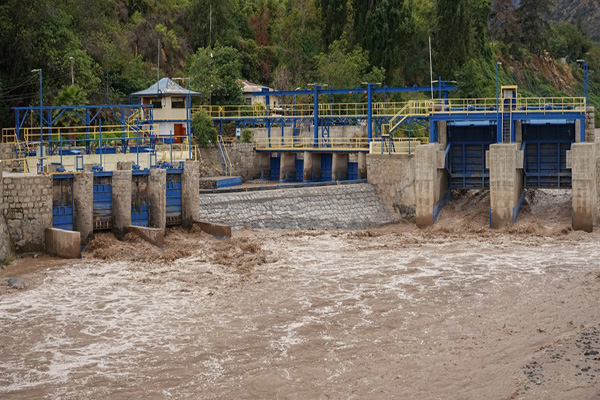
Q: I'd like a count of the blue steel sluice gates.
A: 10